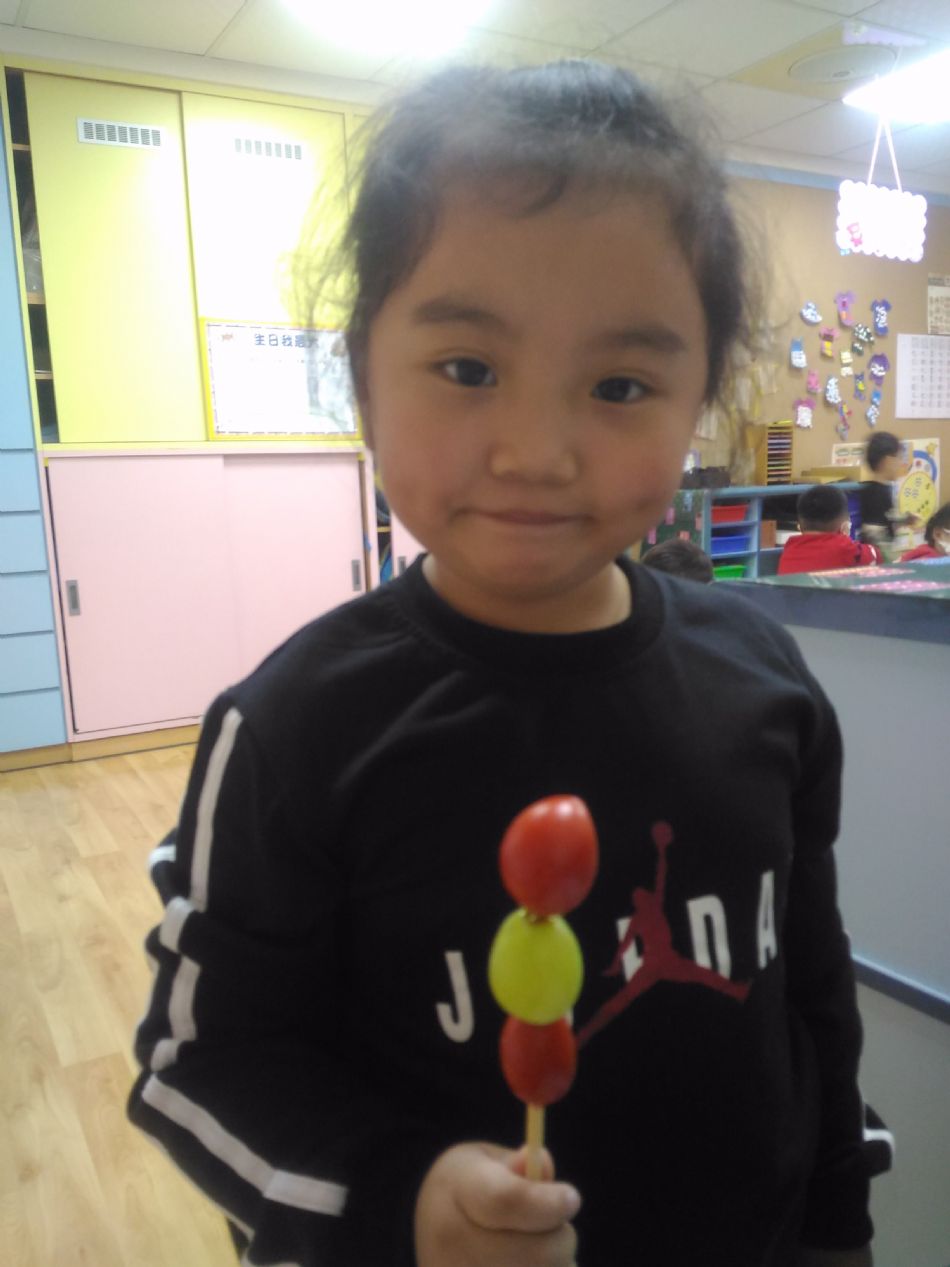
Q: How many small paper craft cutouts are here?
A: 14